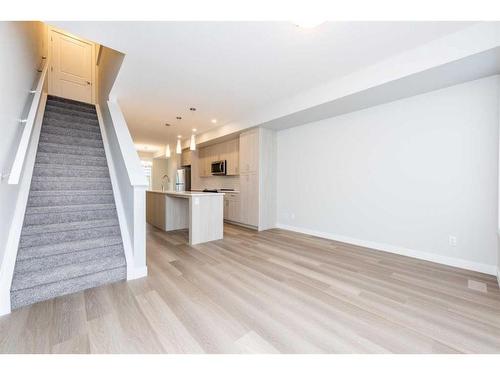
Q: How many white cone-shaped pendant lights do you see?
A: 3